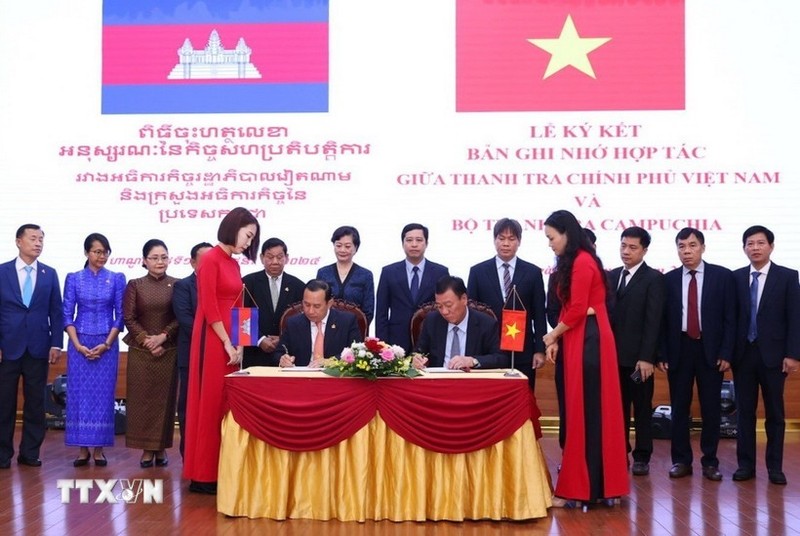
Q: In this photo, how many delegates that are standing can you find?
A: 12